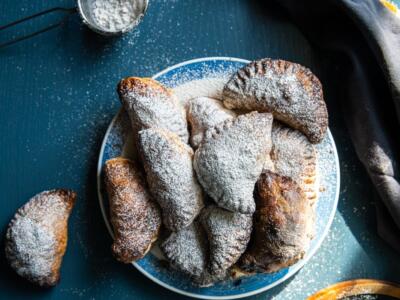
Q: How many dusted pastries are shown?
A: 11